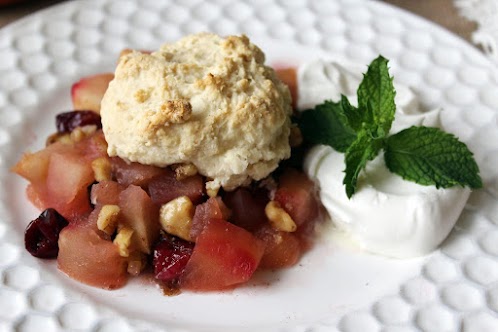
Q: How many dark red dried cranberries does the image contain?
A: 3